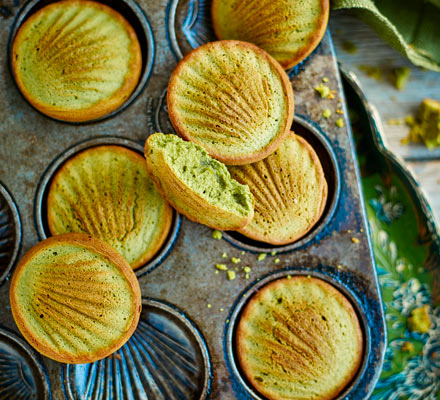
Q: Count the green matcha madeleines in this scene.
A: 8